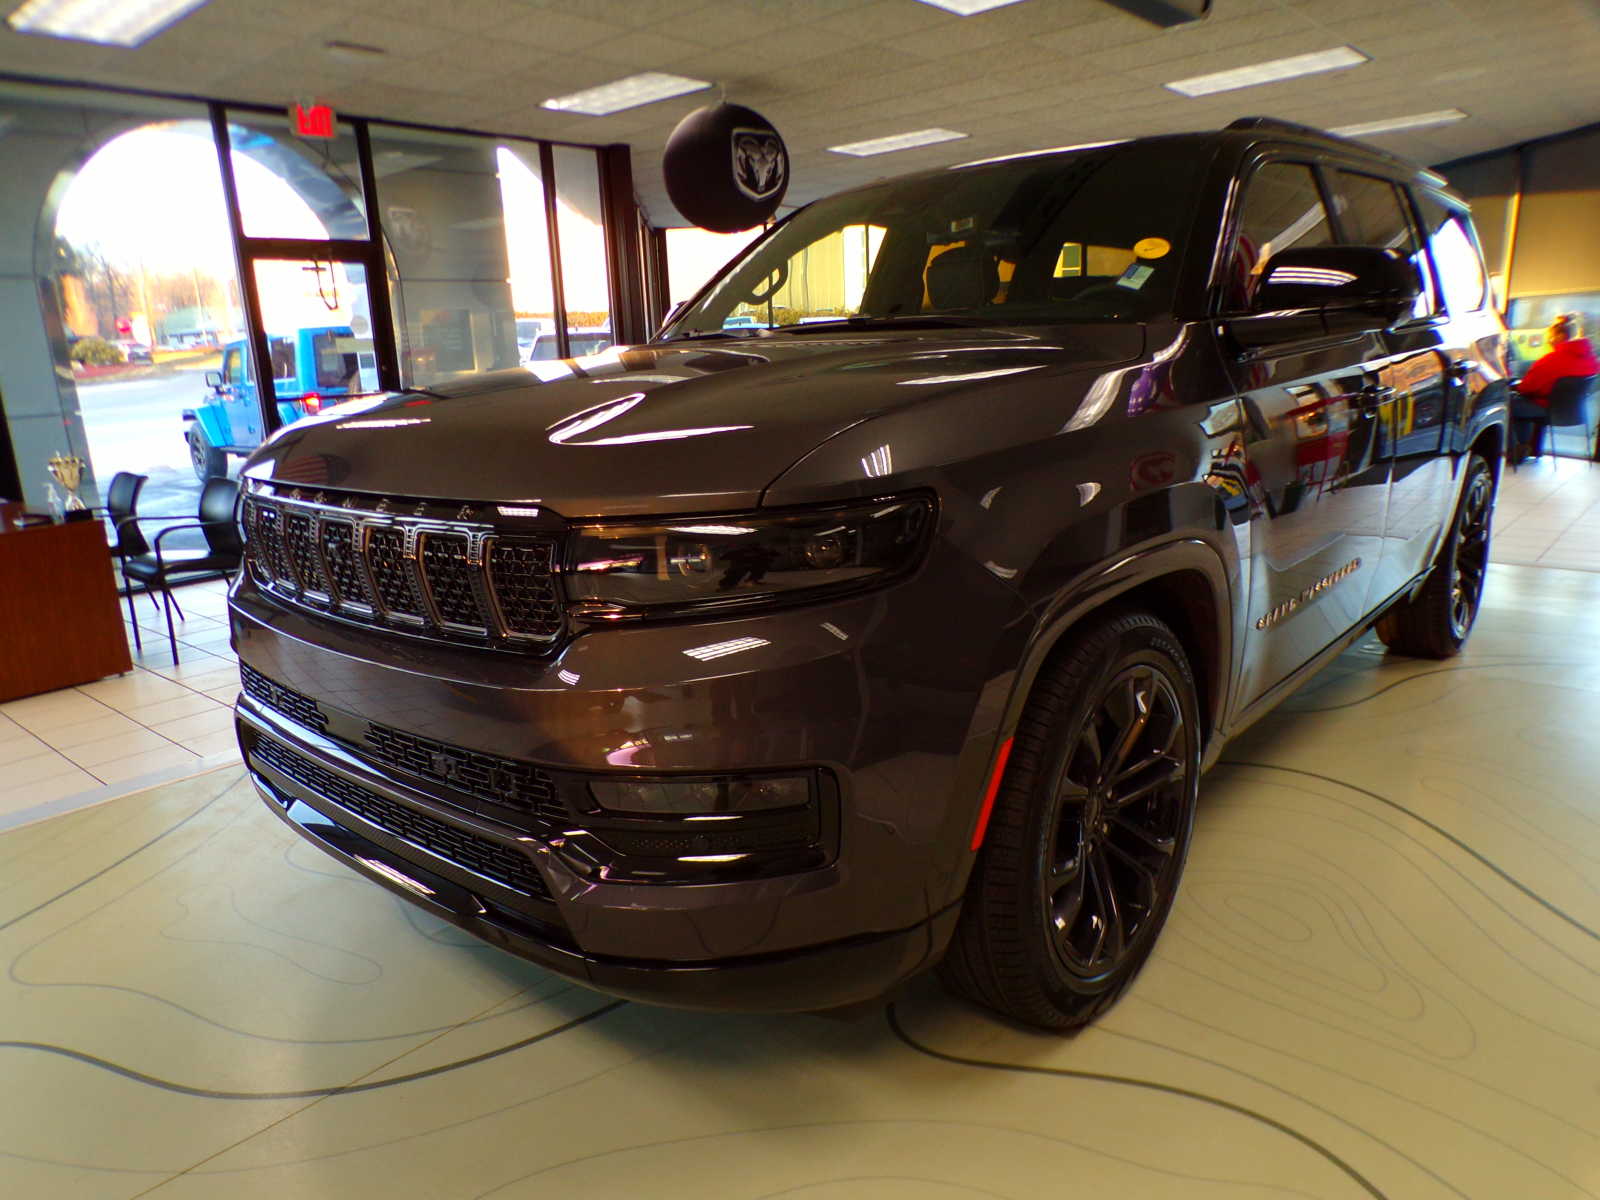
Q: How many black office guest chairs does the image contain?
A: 3